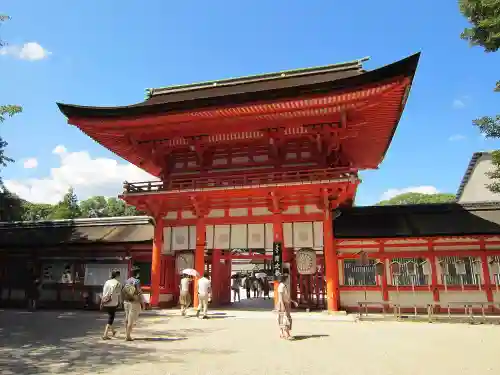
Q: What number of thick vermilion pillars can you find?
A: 4